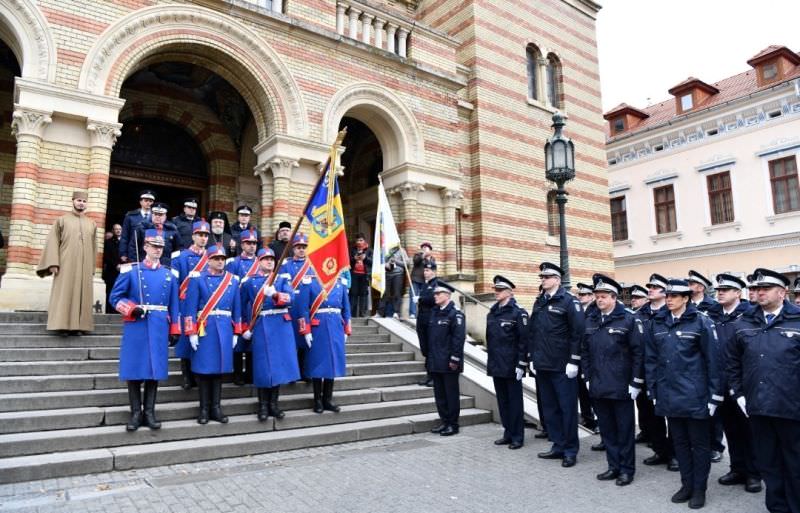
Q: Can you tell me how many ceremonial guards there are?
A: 7